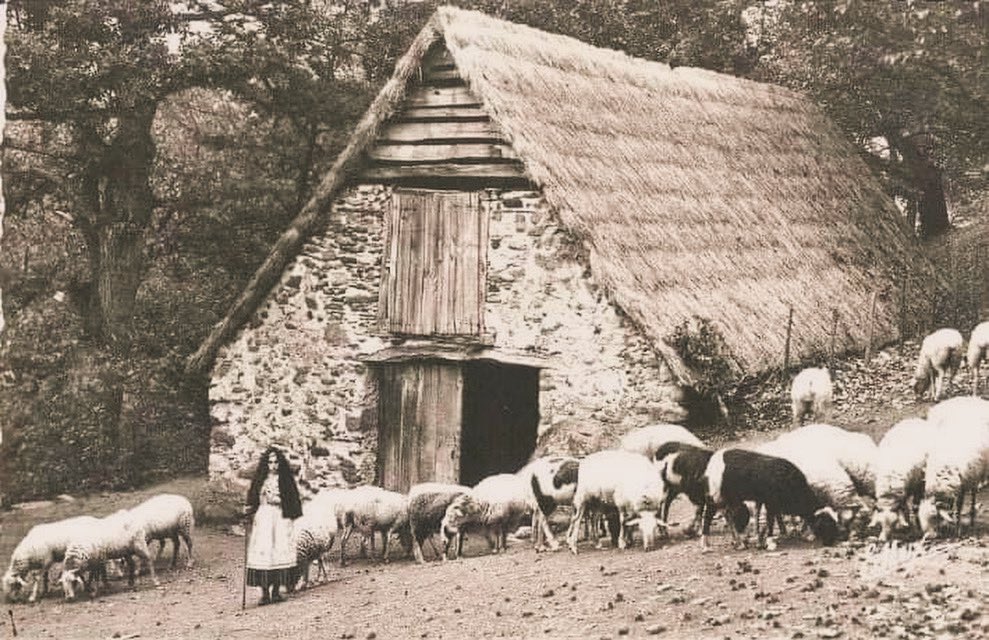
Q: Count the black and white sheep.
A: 3